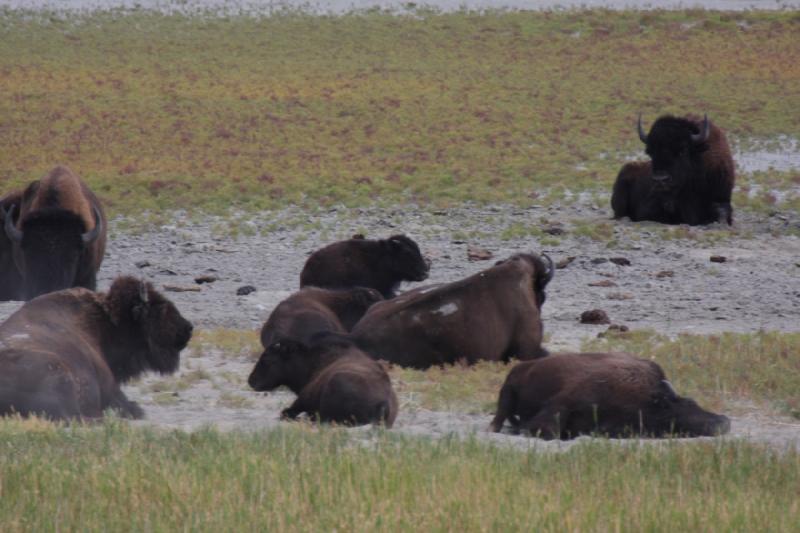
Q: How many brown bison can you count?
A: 9